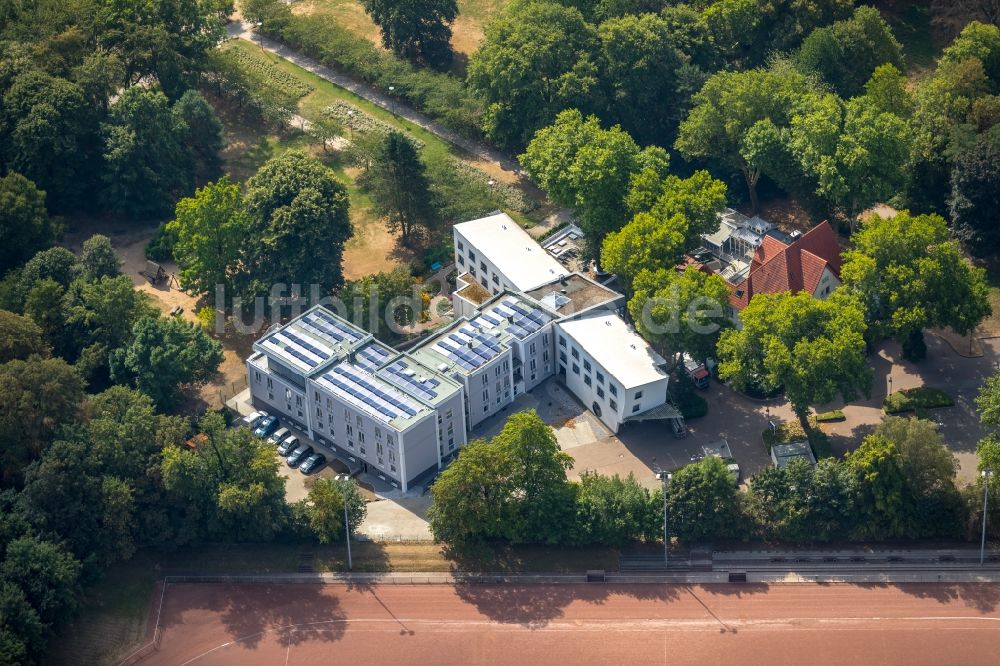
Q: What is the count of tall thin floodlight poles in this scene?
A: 3